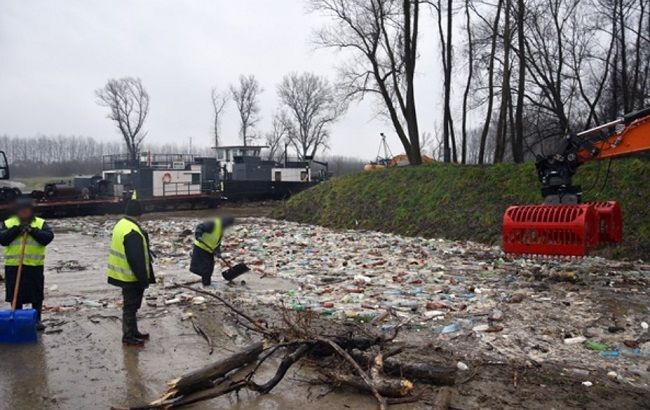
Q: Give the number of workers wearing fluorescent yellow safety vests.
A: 3